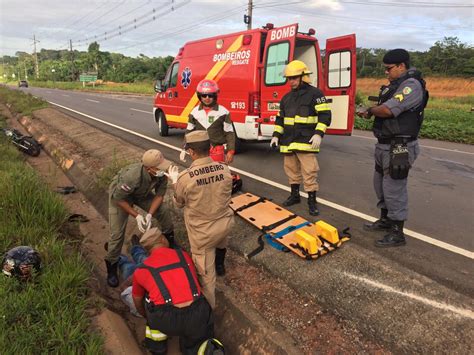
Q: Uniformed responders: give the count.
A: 6